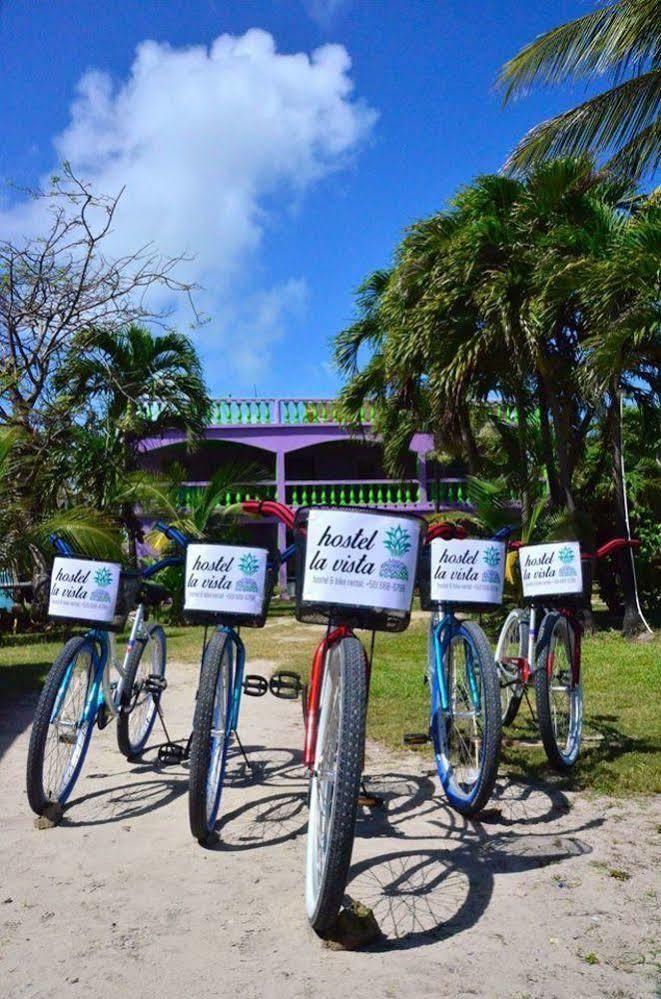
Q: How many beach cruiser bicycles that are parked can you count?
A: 5